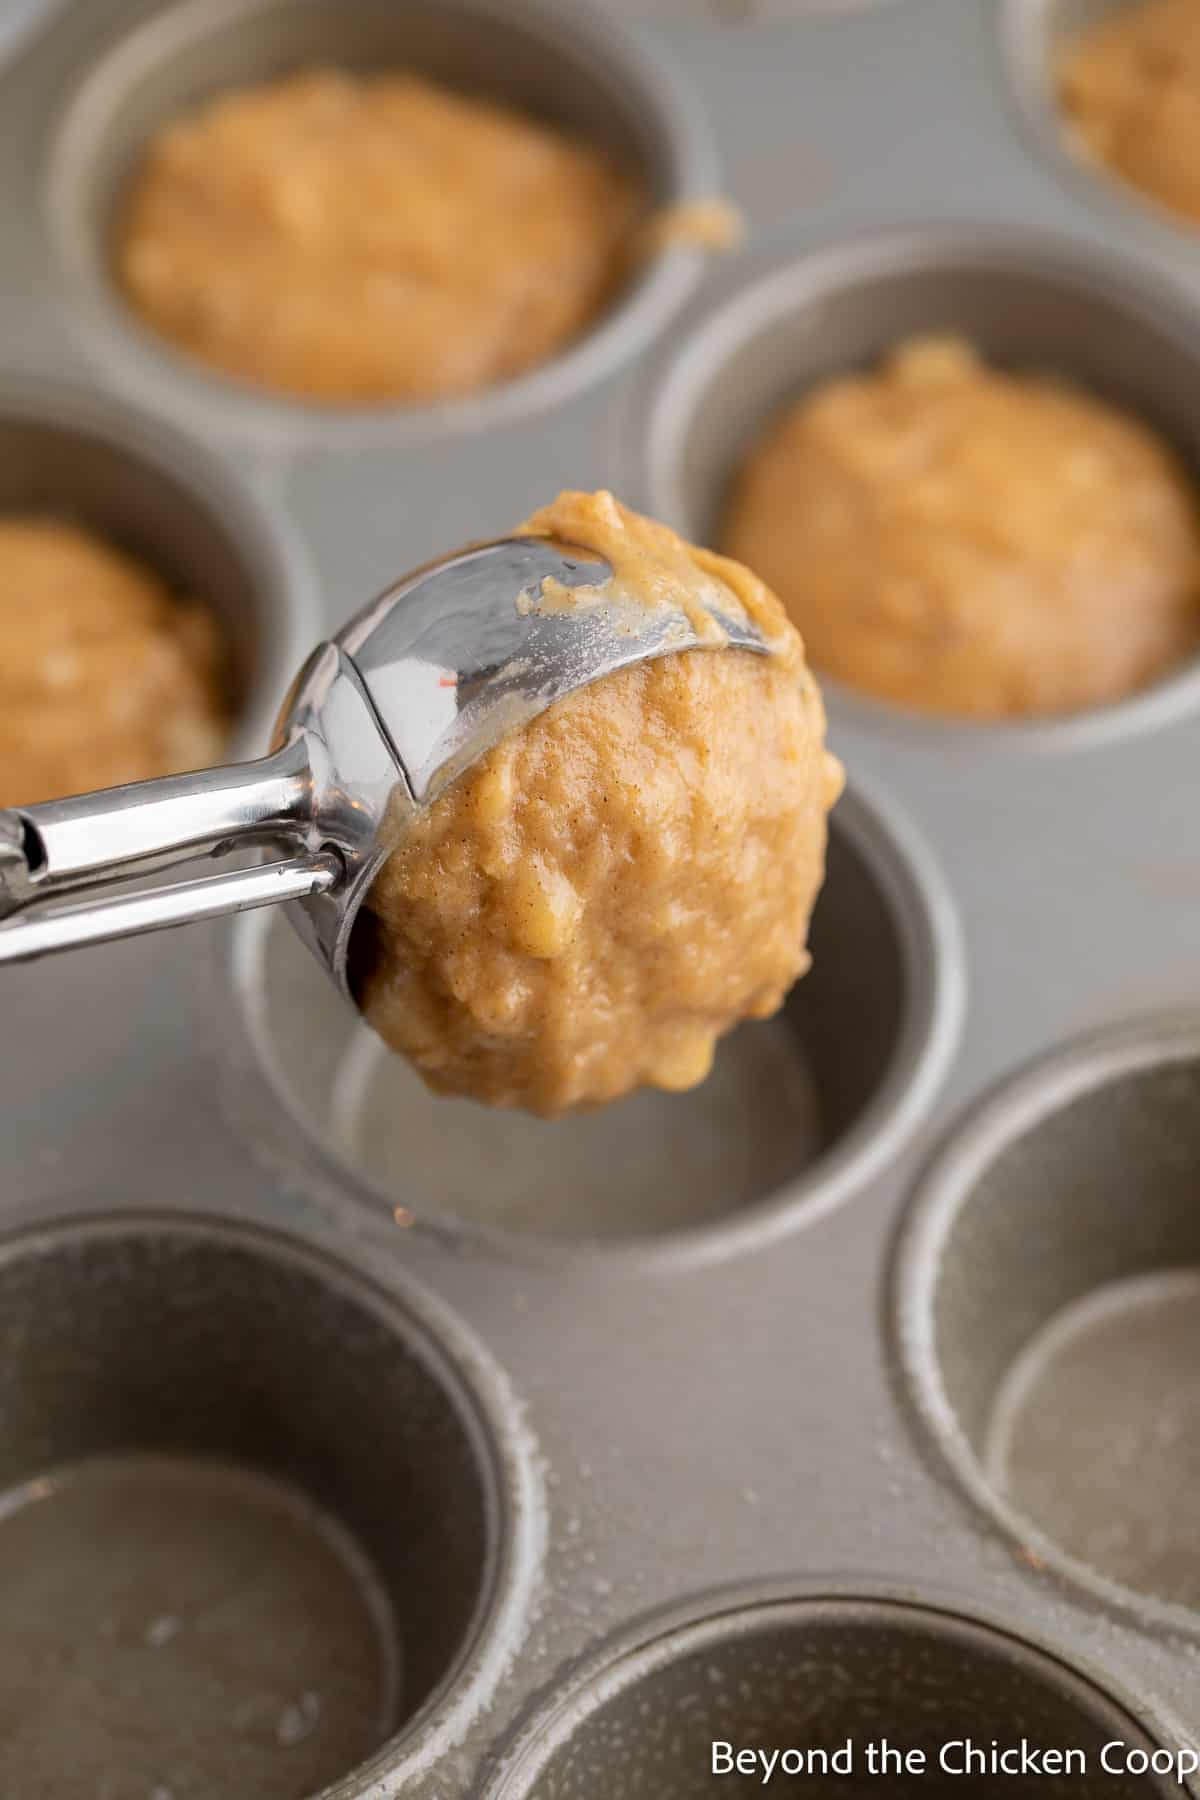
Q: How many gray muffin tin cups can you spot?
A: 8